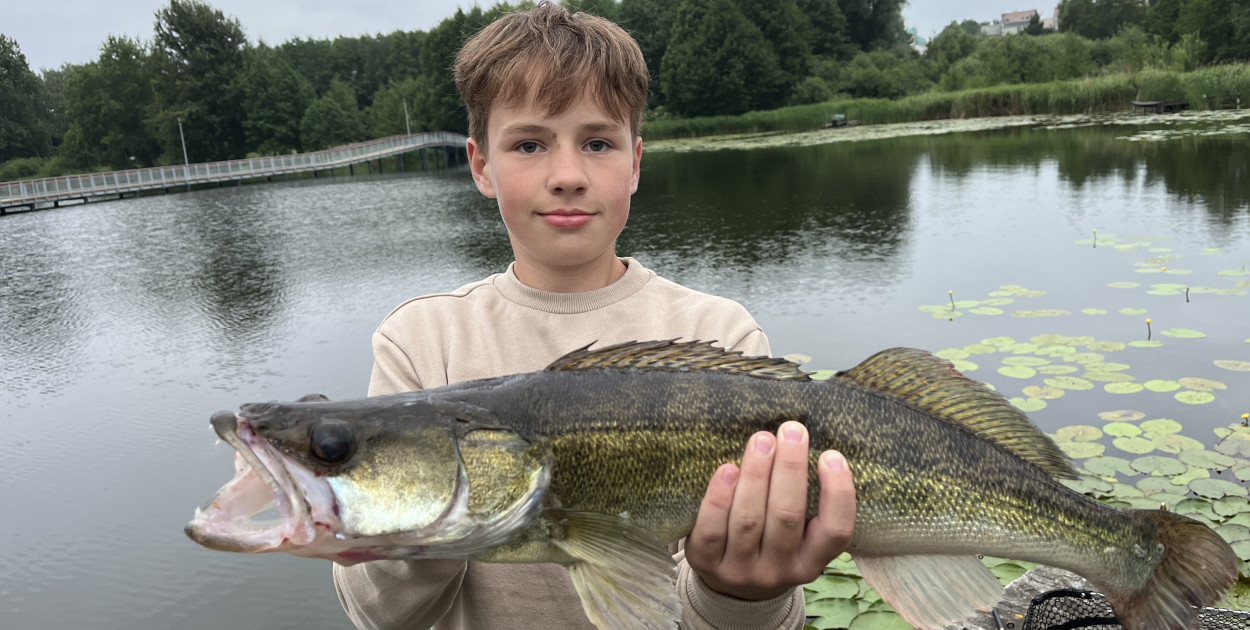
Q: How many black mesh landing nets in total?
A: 1